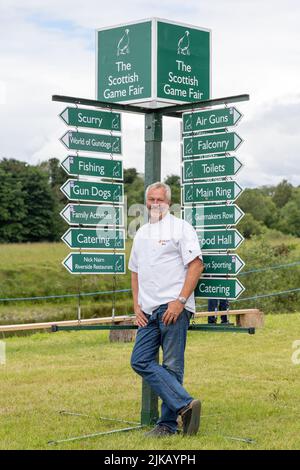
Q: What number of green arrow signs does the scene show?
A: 15